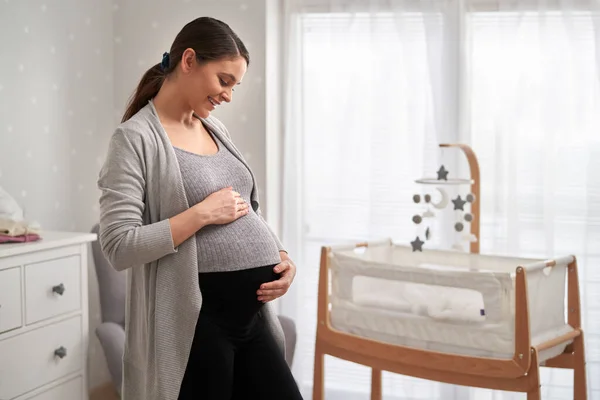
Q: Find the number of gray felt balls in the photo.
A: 6